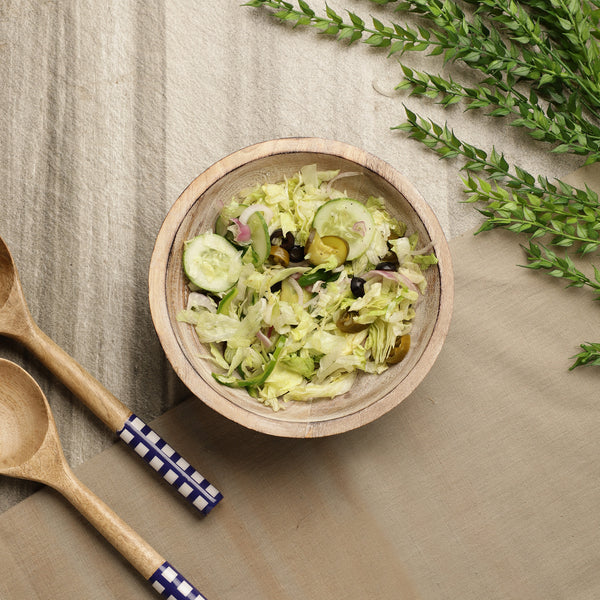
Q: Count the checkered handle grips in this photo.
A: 2